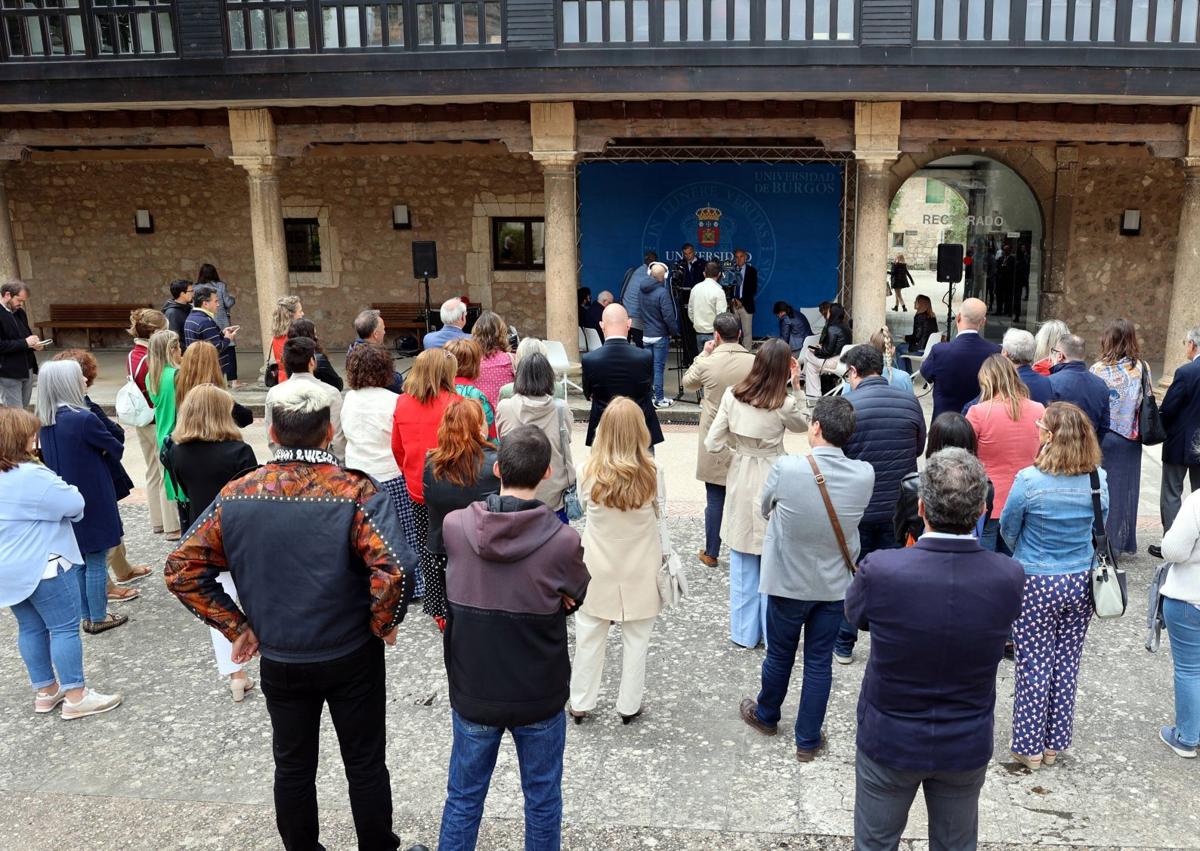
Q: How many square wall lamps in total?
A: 3